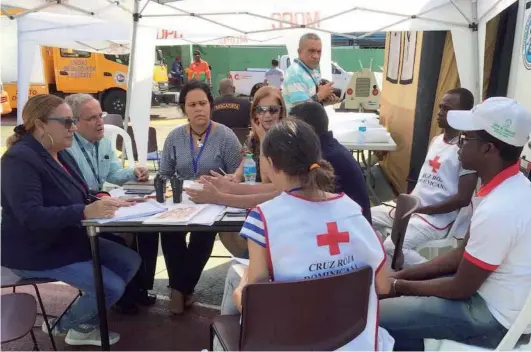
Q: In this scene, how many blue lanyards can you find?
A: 2